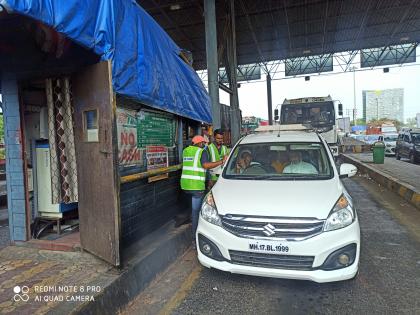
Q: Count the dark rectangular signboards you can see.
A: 3